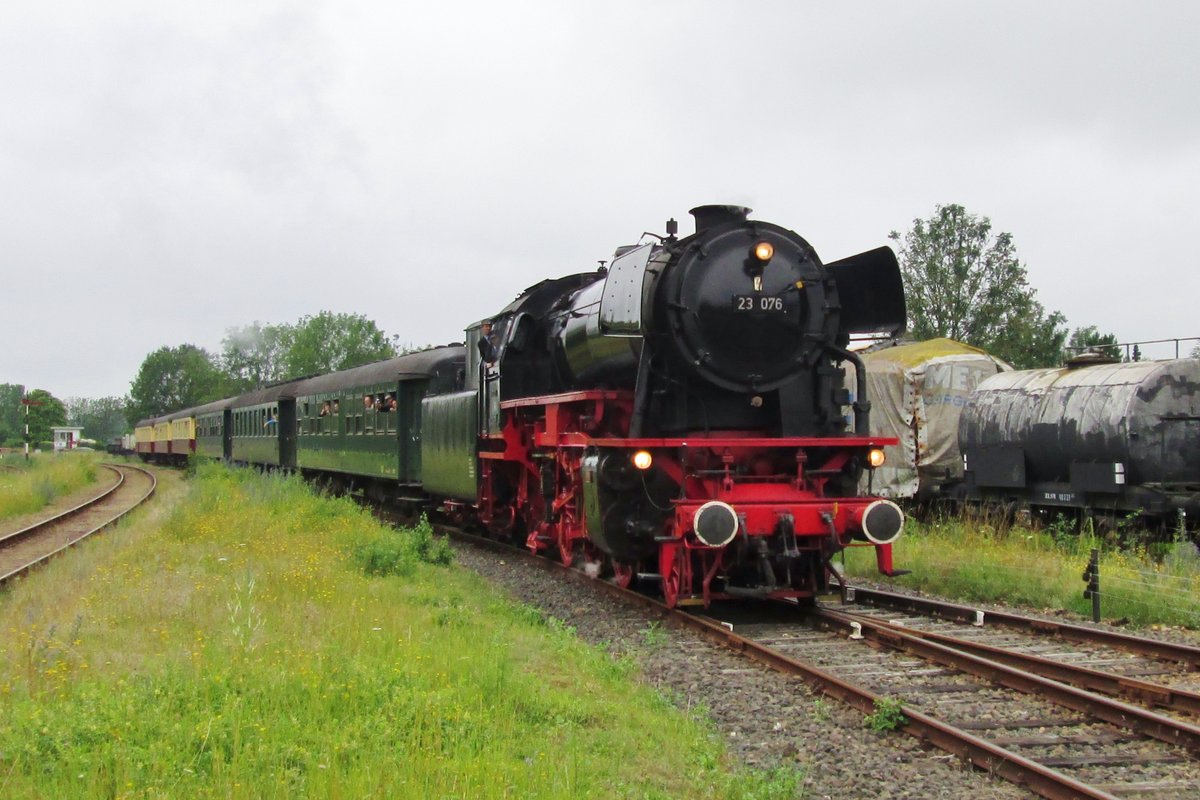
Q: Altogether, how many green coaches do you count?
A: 3